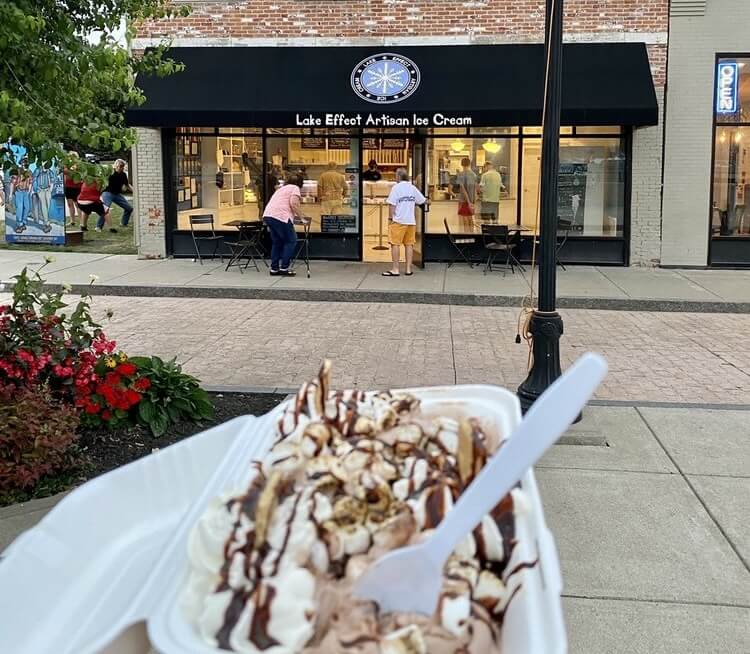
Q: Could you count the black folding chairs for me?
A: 6